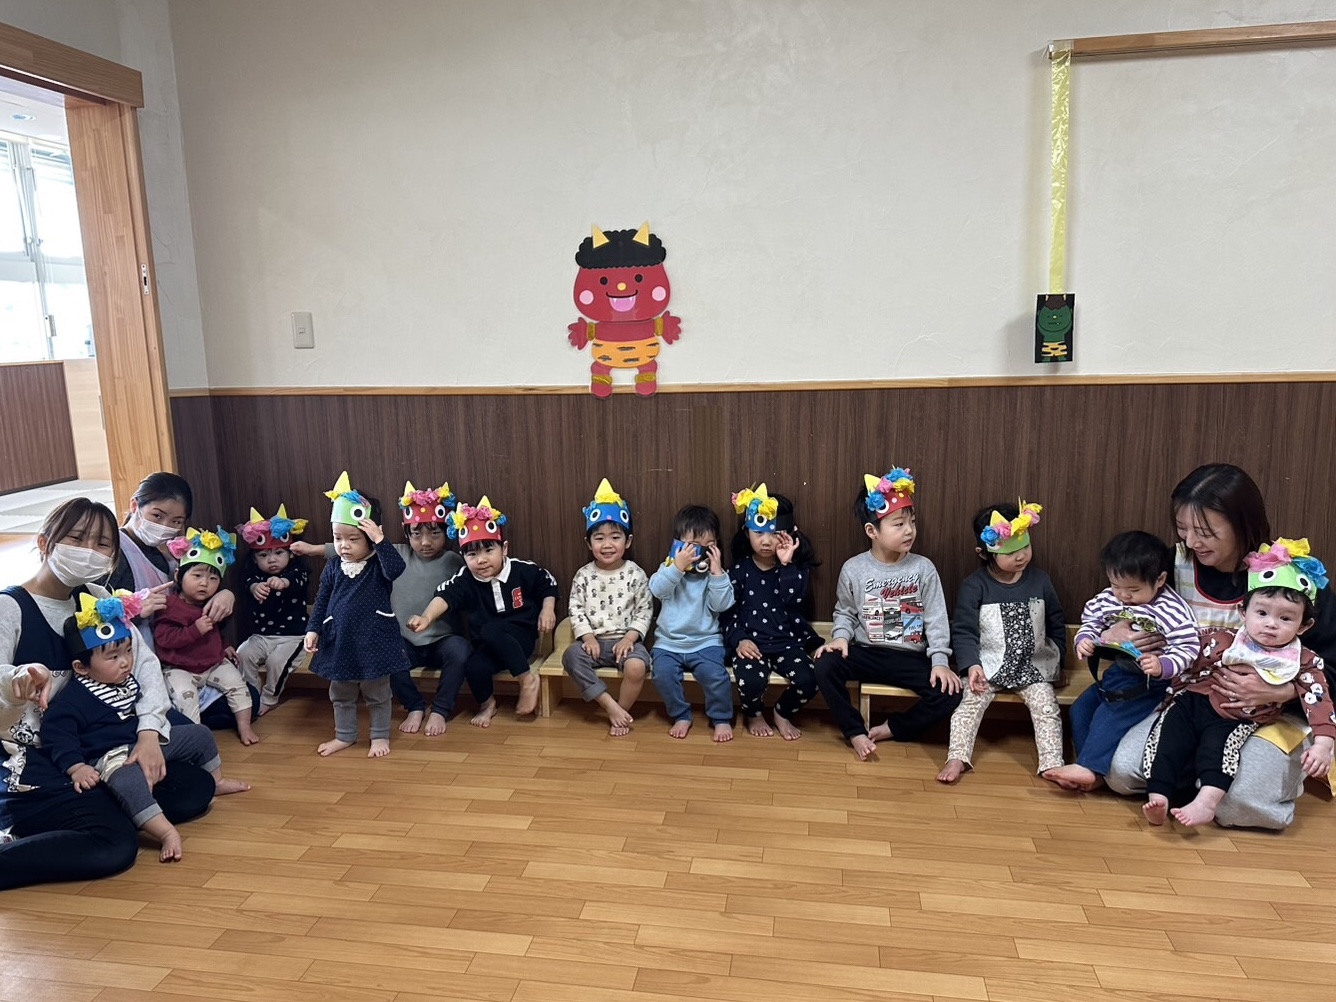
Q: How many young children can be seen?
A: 13